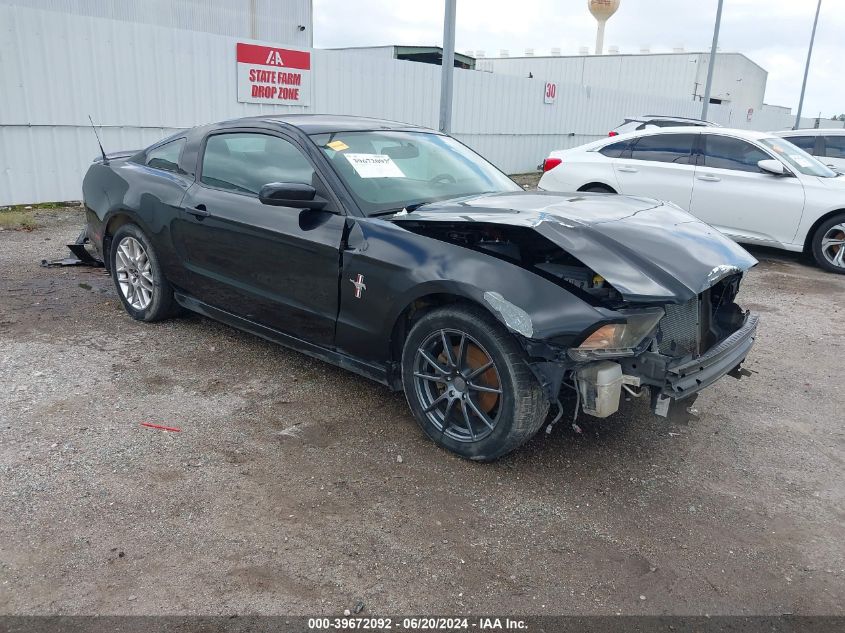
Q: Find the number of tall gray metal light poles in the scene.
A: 3